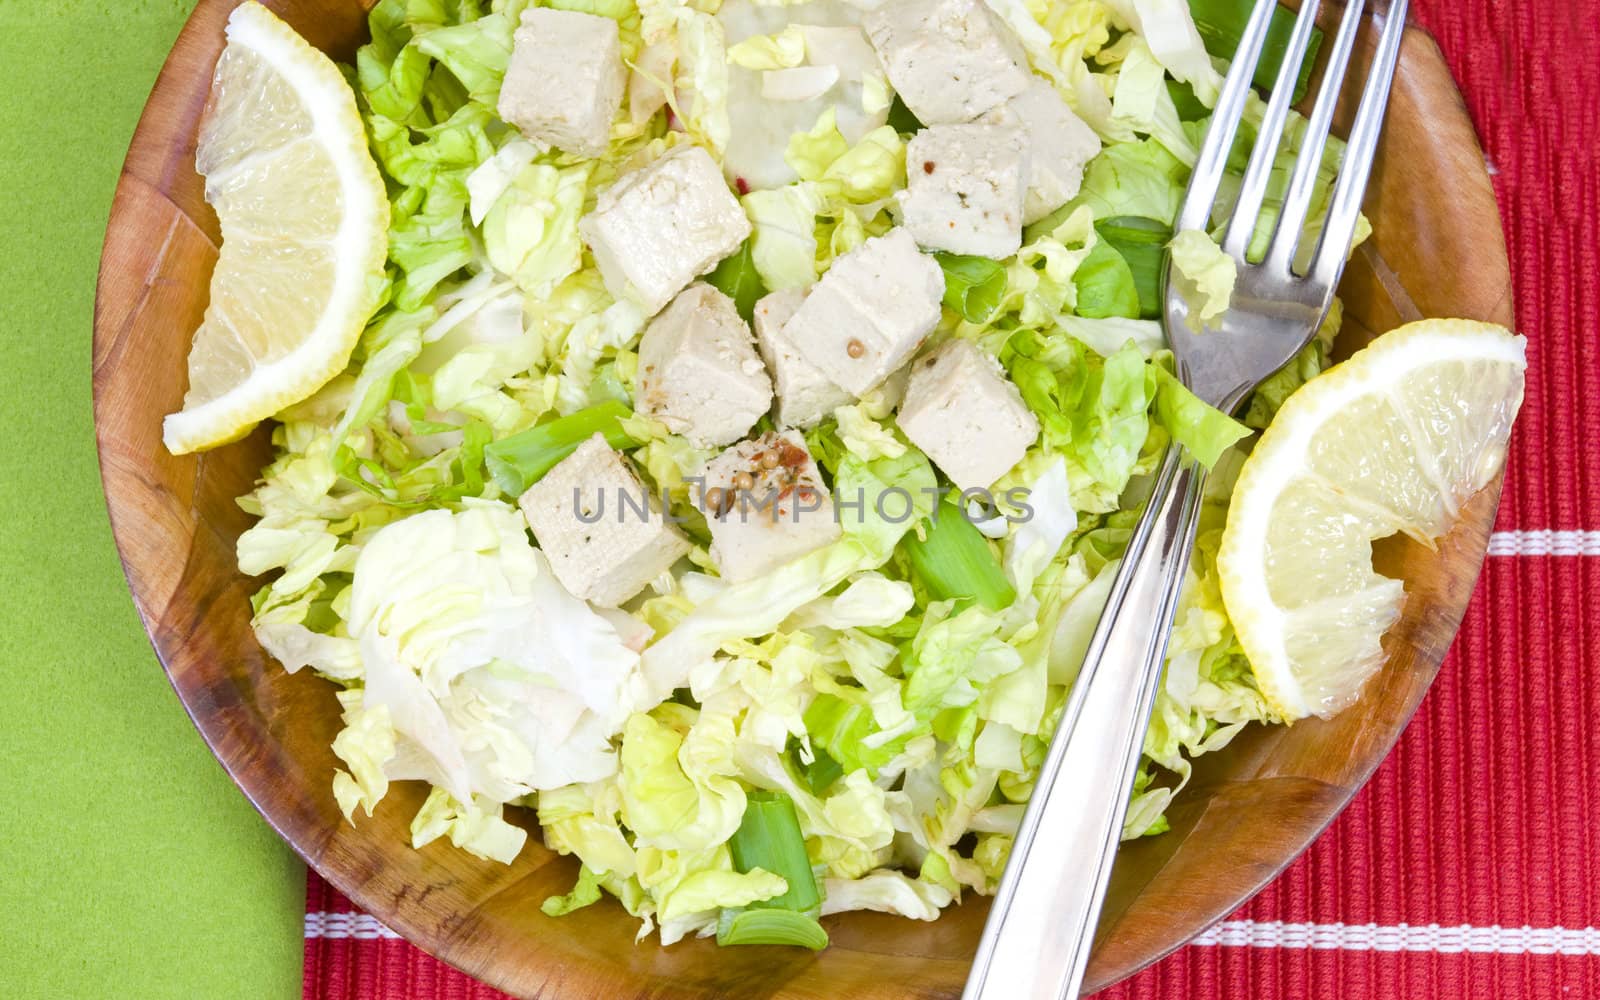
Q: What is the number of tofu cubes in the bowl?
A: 11